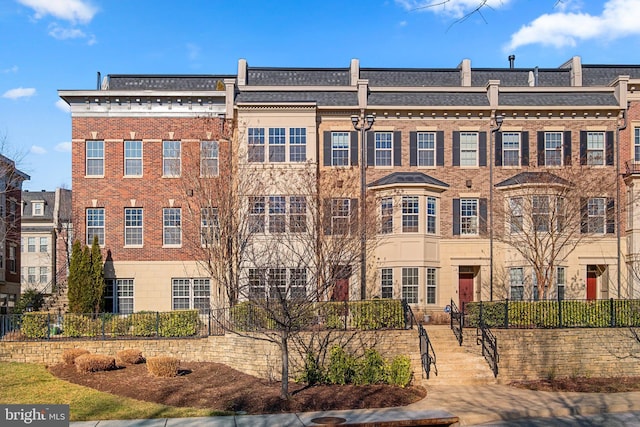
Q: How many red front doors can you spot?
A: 3